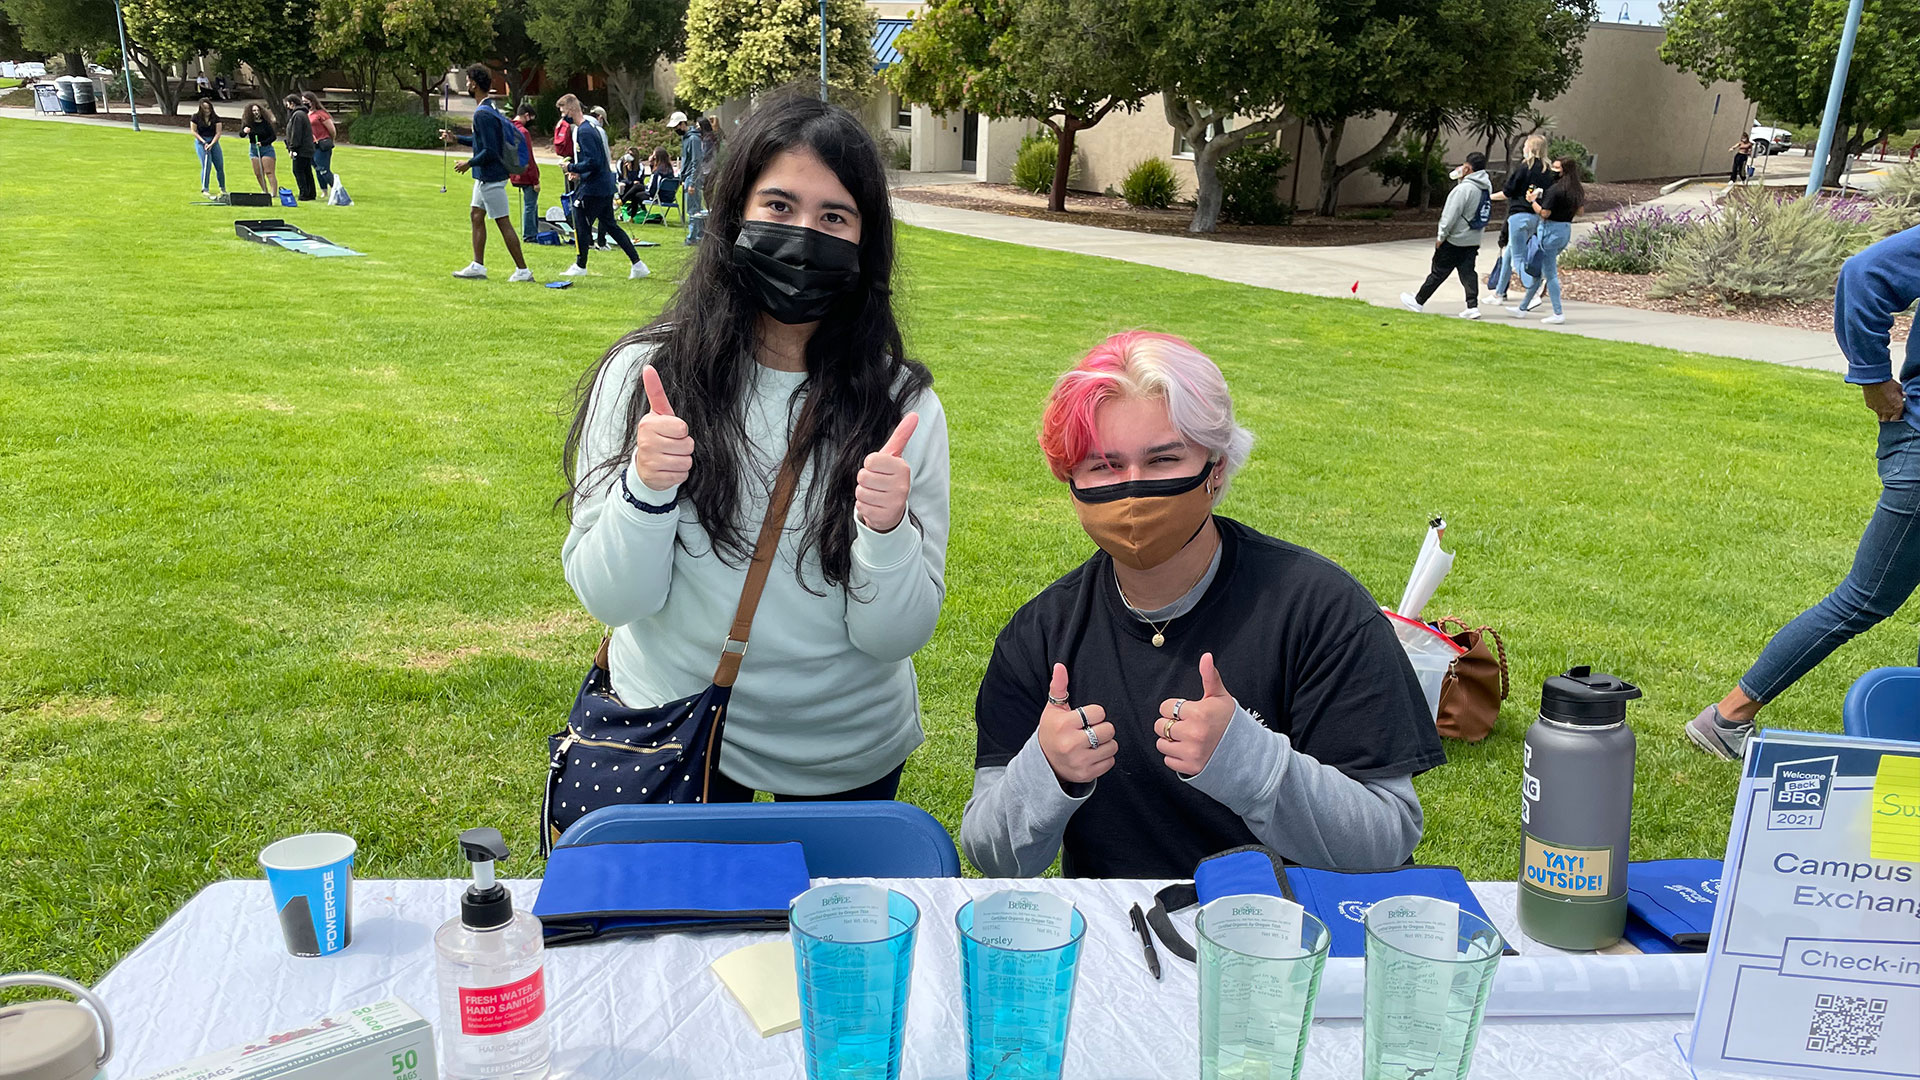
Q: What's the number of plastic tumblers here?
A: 4